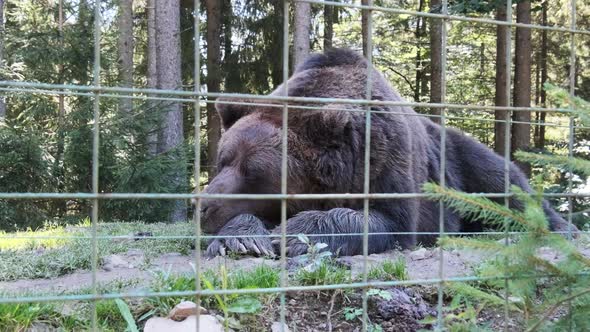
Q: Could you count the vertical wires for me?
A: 7